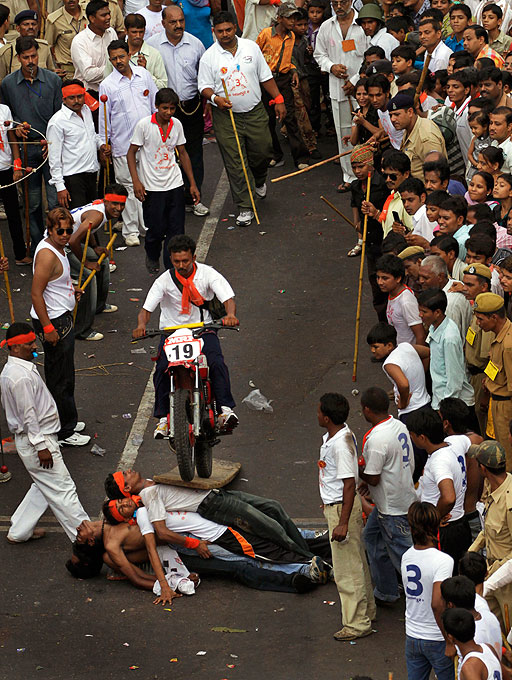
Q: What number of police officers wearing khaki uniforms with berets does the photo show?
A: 6